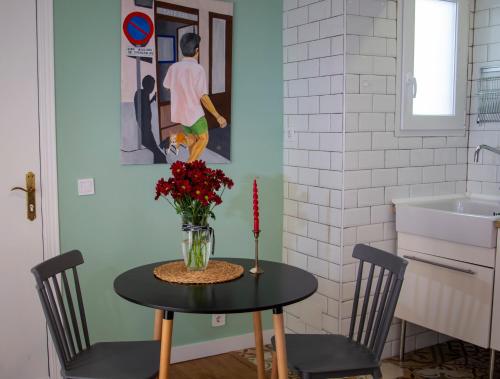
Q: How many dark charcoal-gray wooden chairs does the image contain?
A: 2